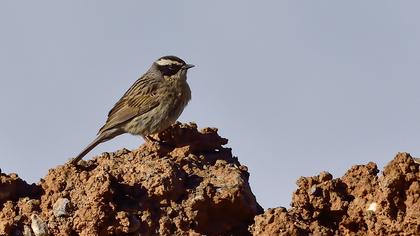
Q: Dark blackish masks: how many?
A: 1